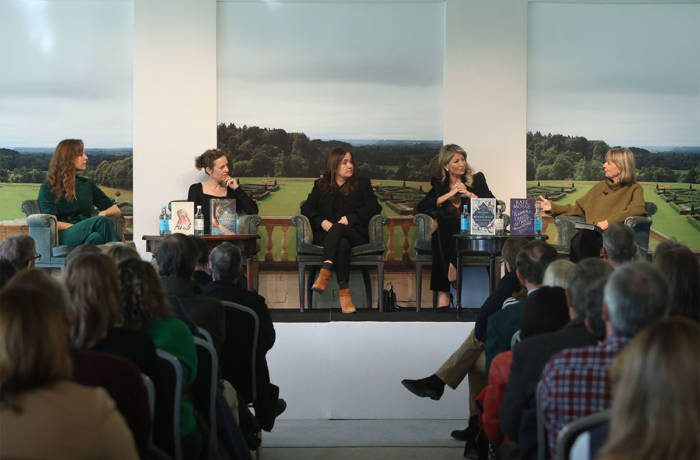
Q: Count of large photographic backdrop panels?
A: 3